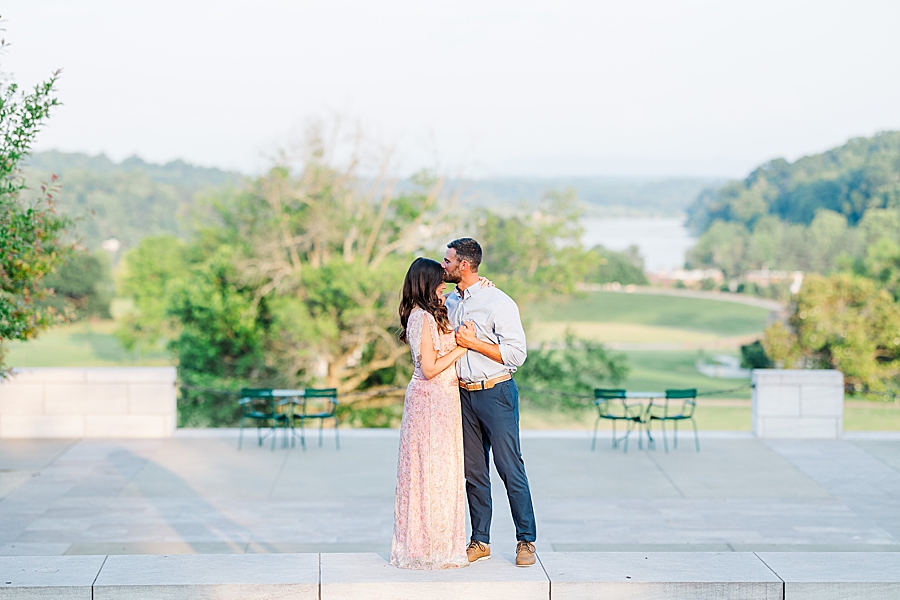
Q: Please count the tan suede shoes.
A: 2